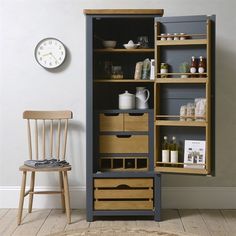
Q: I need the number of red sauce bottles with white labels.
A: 2